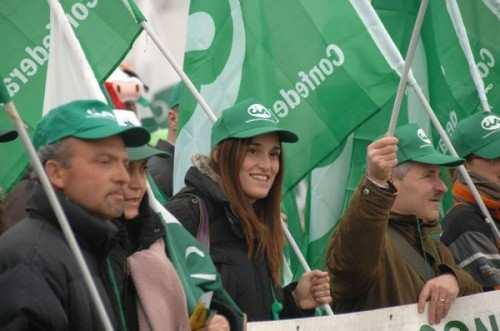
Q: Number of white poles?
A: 5